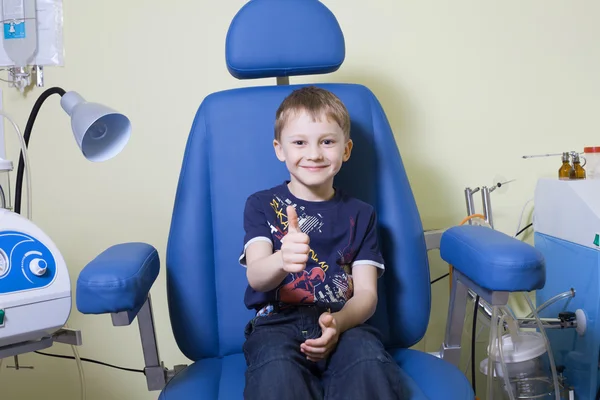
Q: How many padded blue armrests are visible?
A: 2